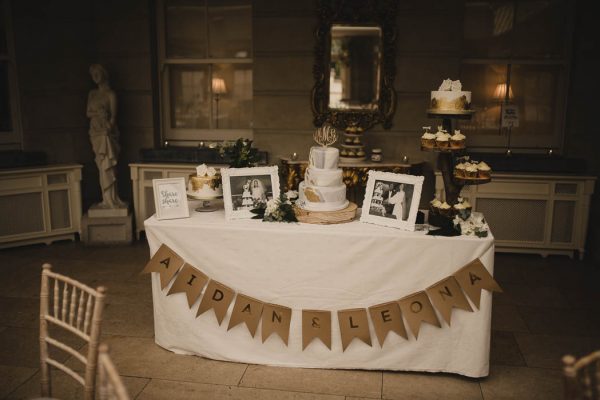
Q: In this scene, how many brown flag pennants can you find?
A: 11